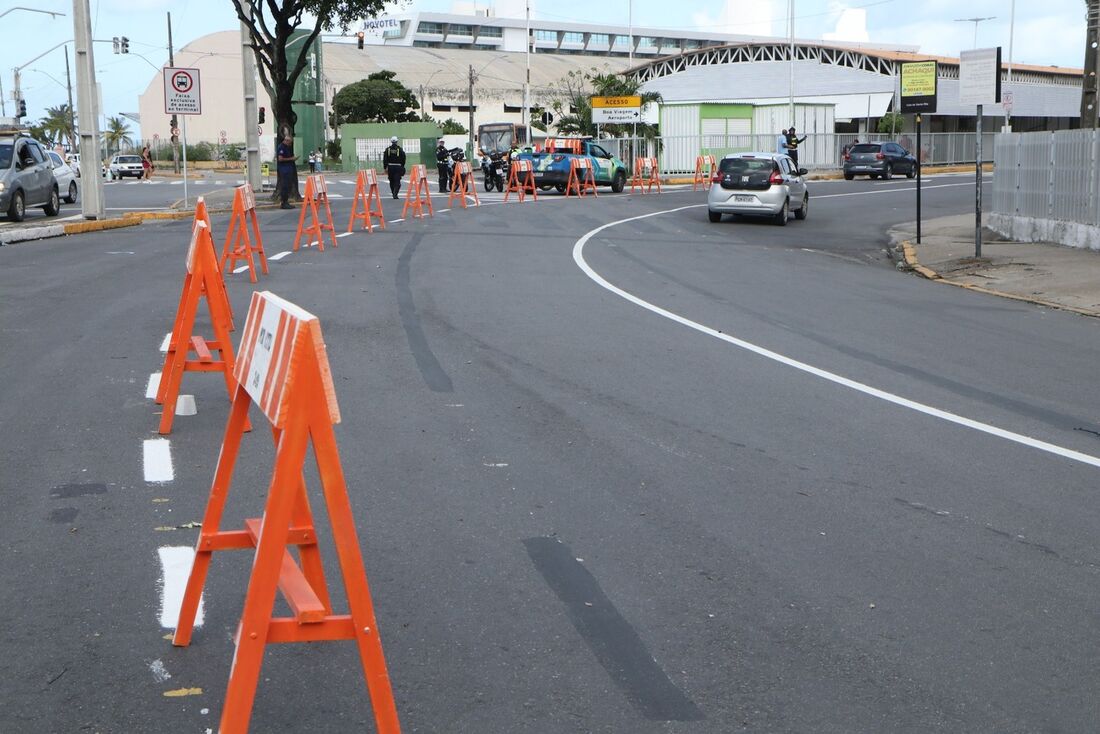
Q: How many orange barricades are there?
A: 12